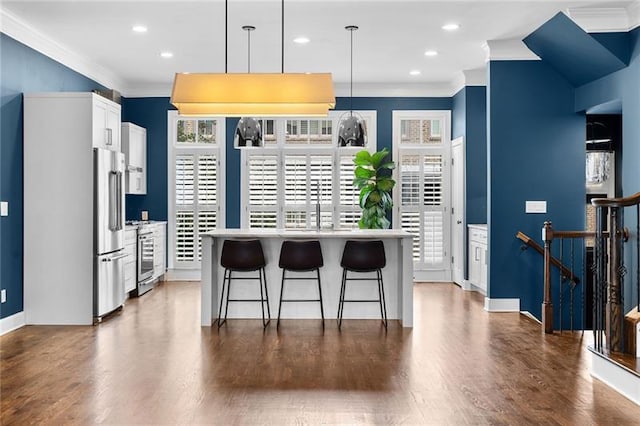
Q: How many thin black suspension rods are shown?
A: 4